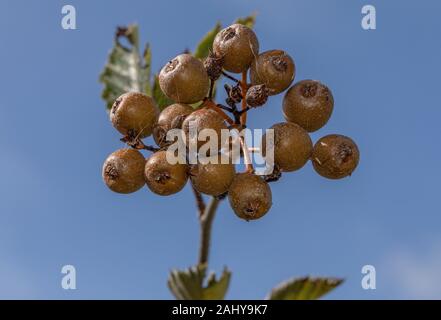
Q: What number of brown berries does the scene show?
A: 13